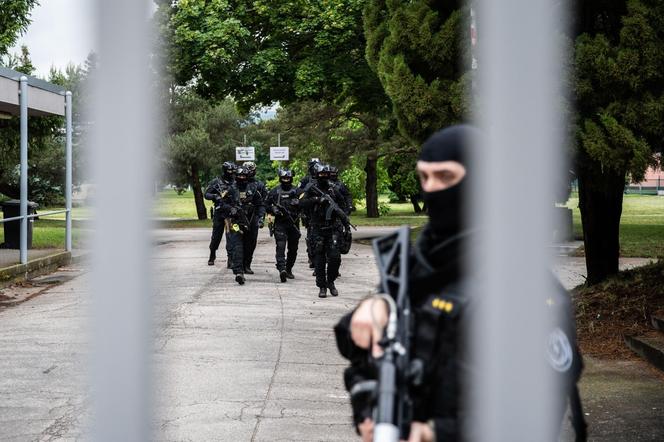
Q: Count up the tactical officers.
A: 8